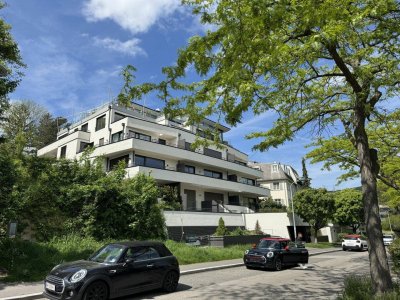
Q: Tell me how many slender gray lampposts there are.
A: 1